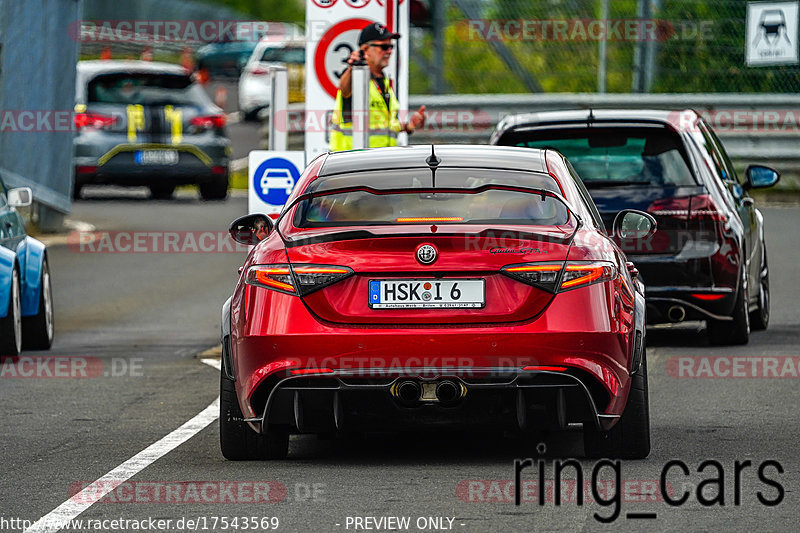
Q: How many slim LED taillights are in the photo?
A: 2